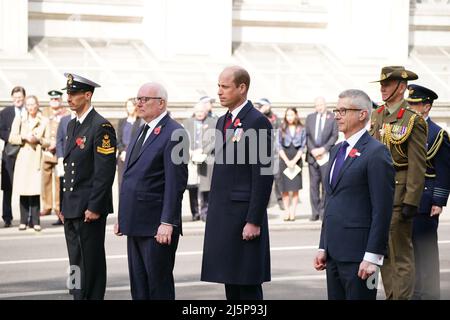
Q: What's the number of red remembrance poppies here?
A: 4